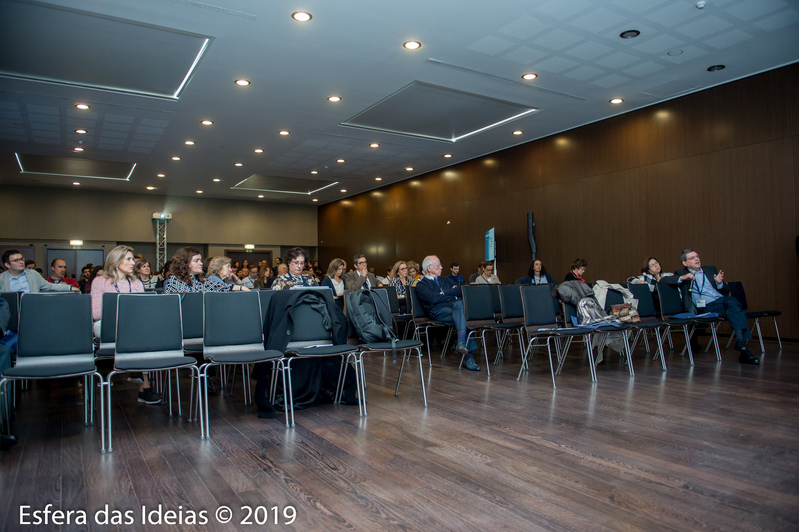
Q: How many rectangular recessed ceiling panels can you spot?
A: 4